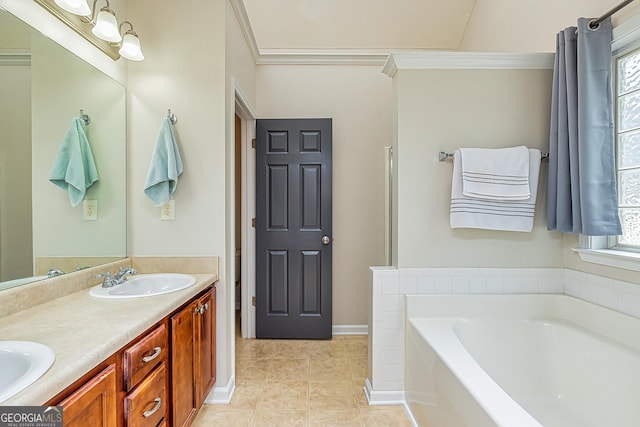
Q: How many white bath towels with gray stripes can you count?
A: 2